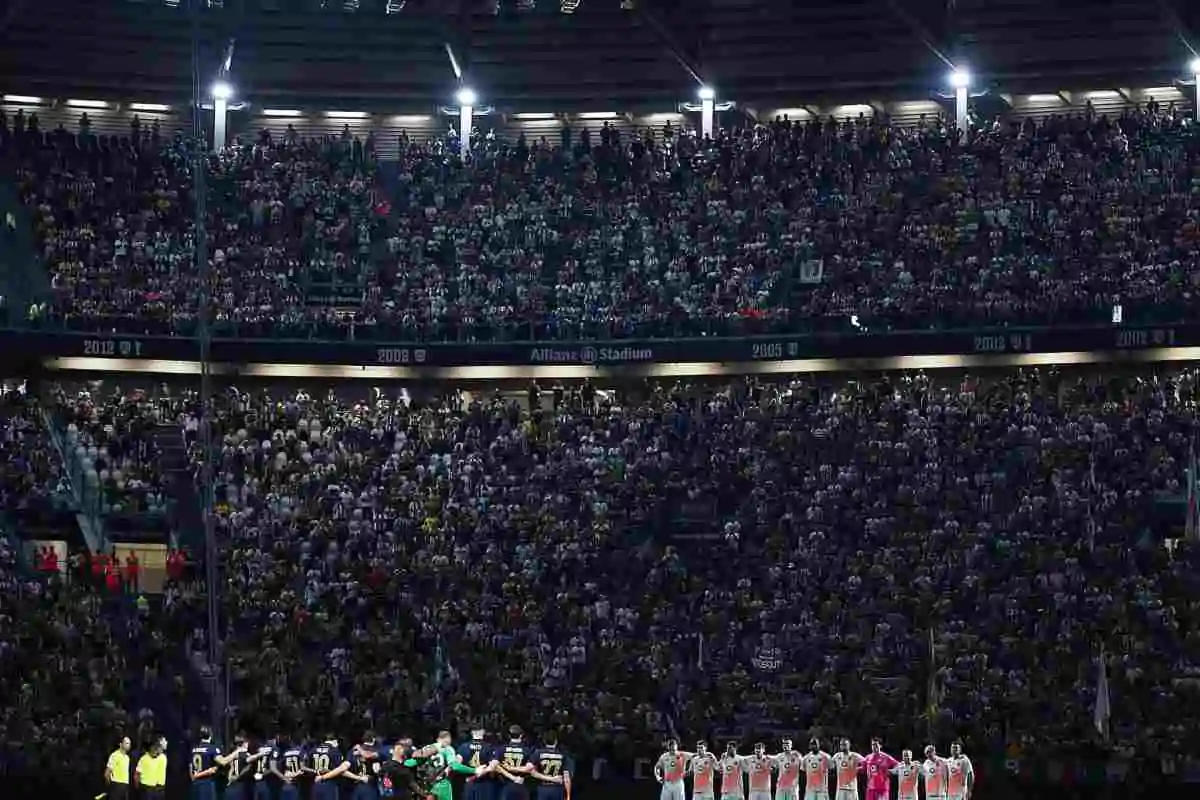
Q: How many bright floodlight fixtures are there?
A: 5